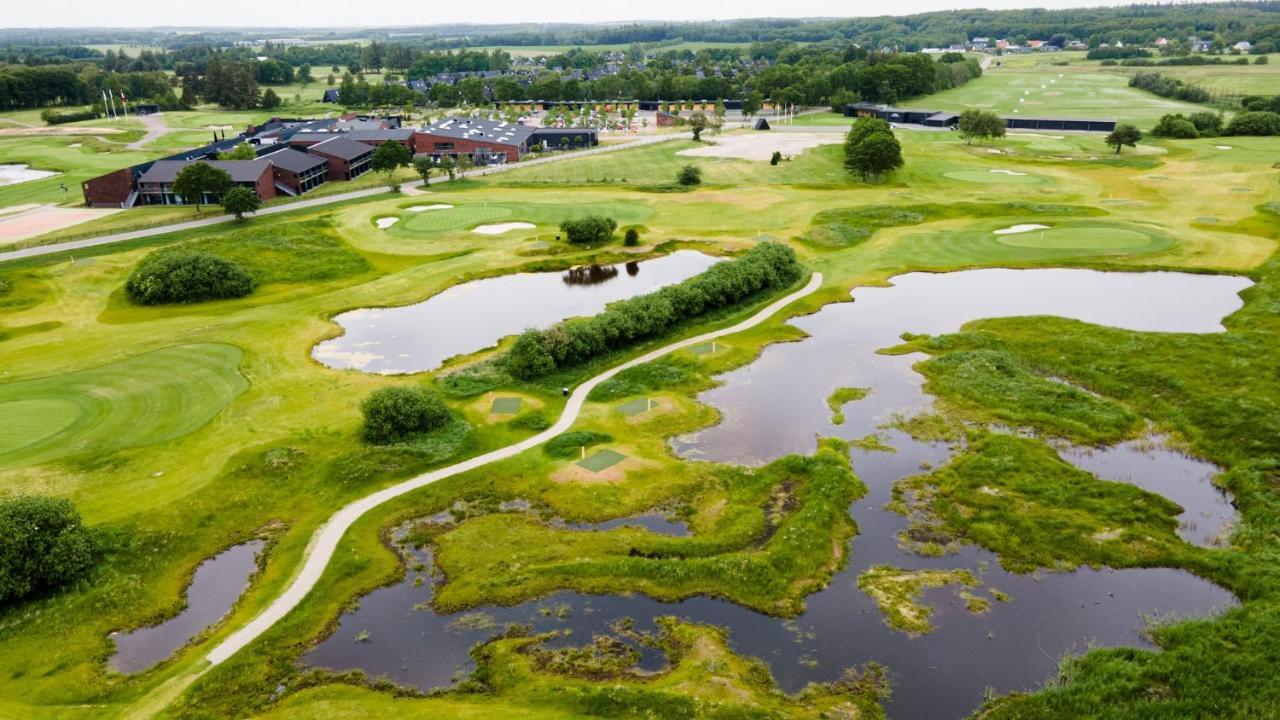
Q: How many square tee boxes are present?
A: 4